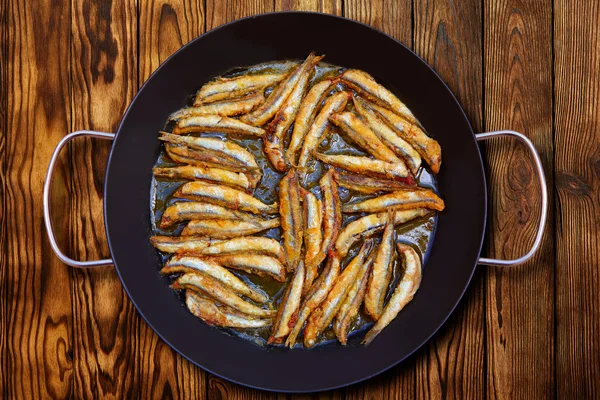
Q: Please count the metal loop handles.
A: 2